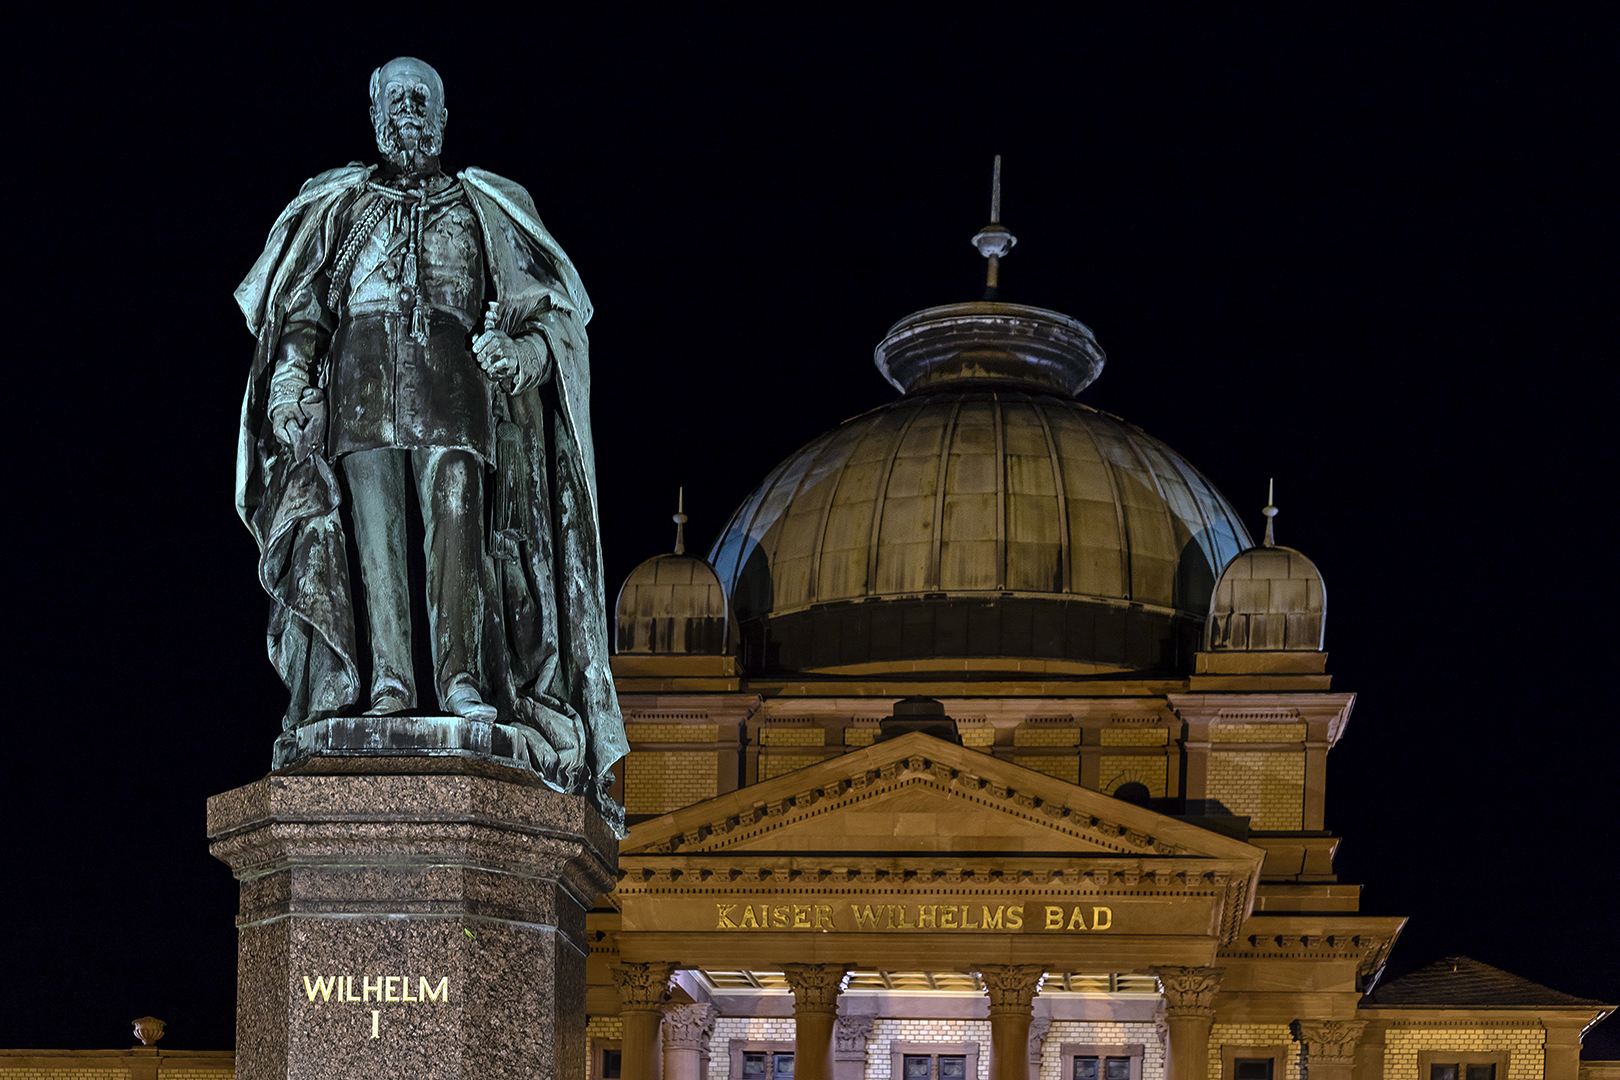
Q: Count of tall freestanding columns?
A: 4